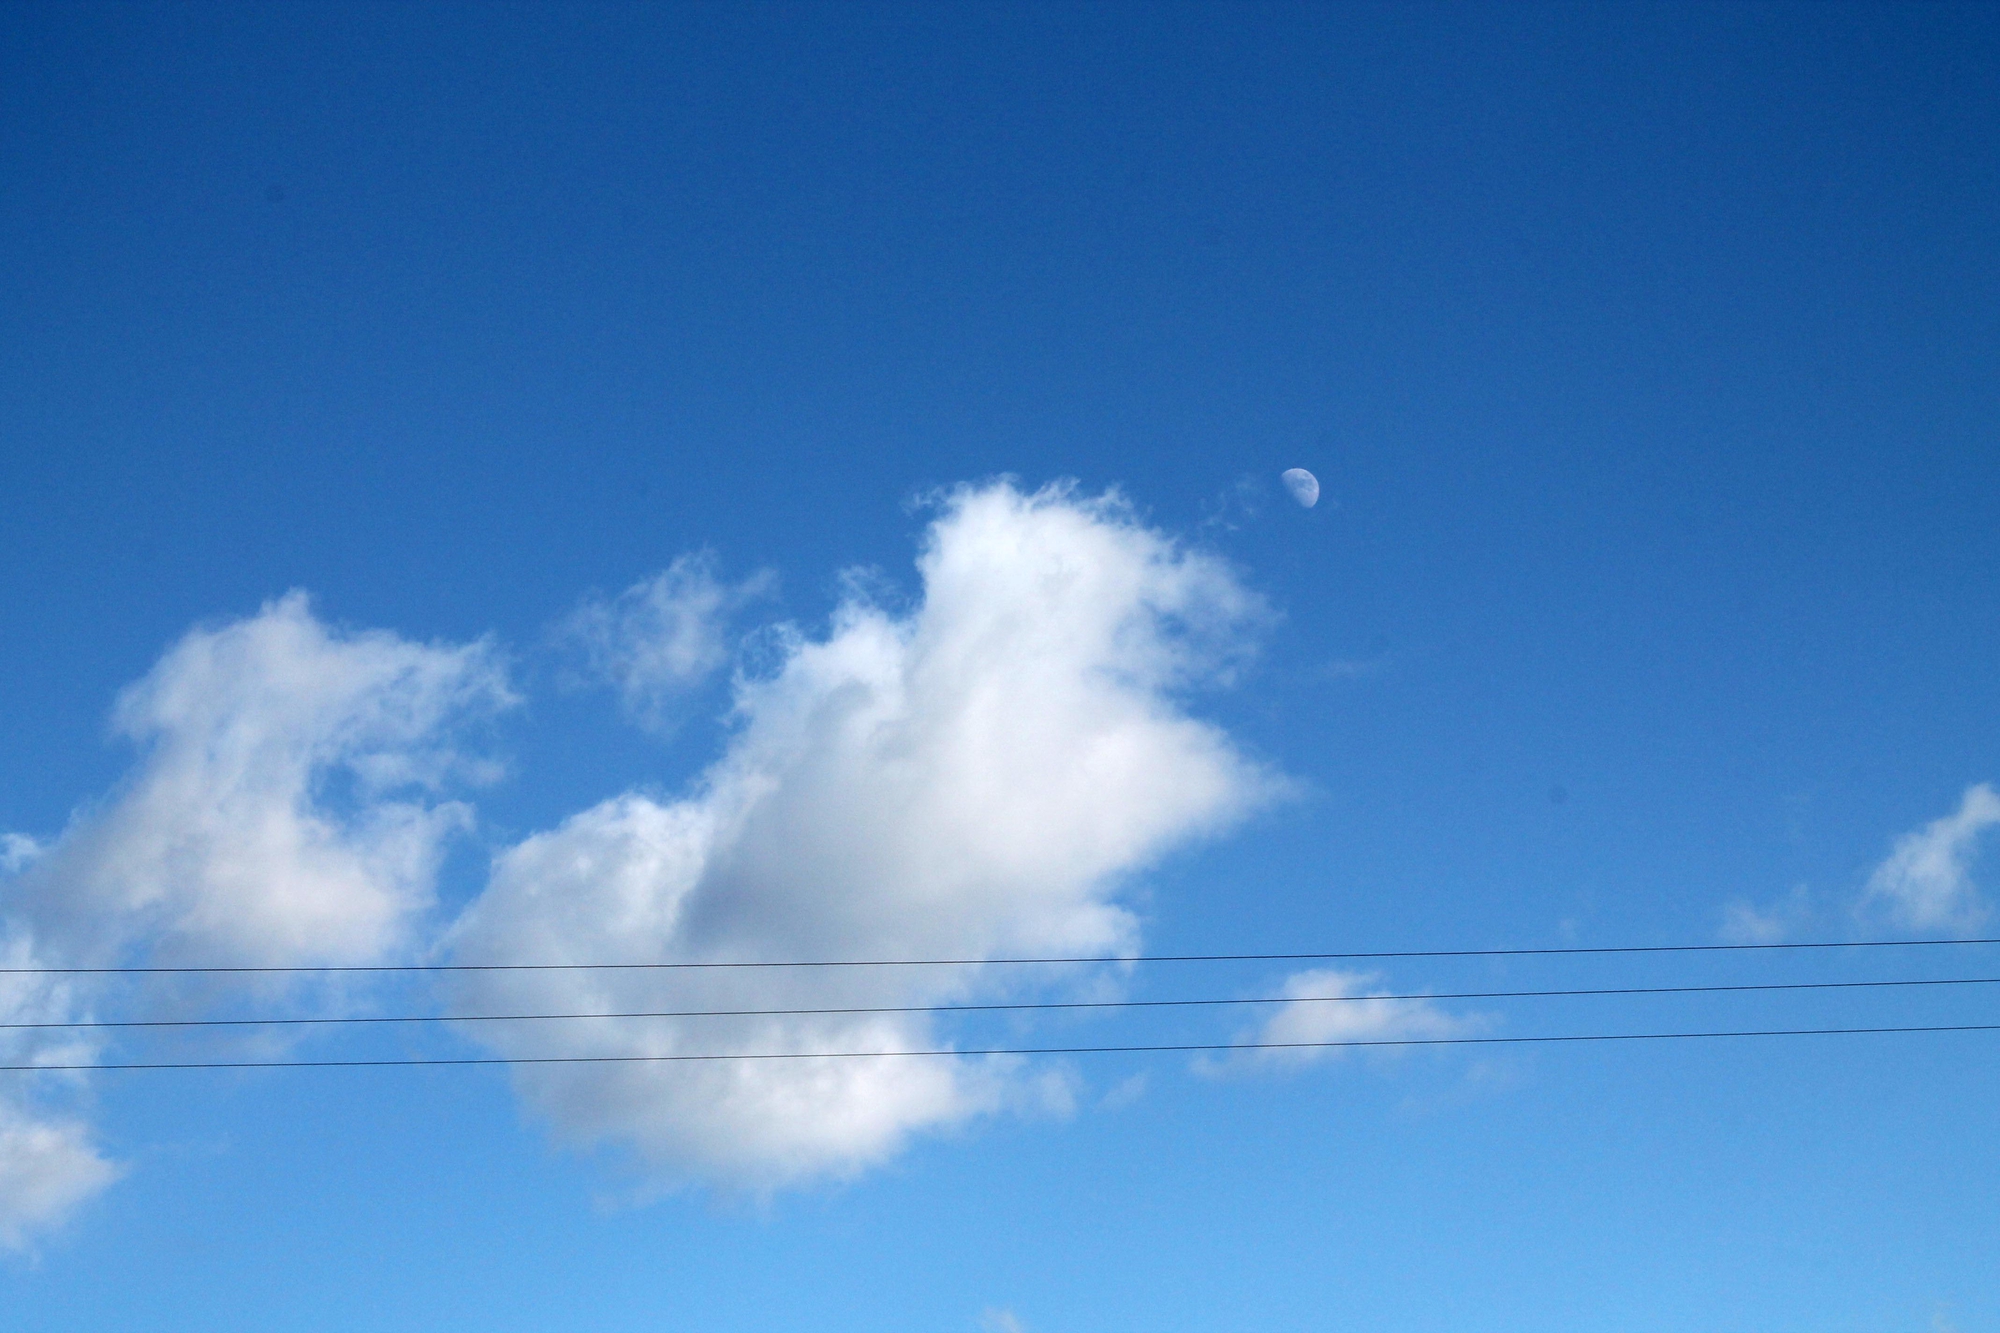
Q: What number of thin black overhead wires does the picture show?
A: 3